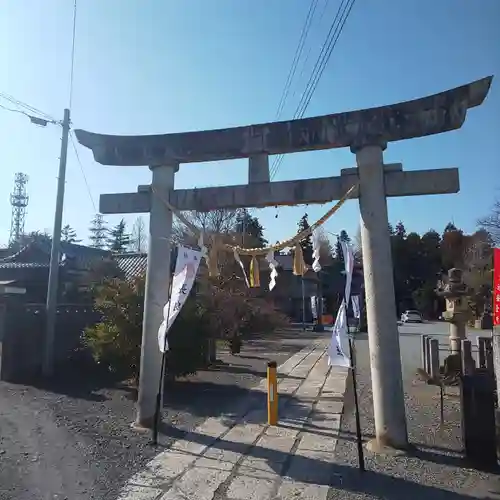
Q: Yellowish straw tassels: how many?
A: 3